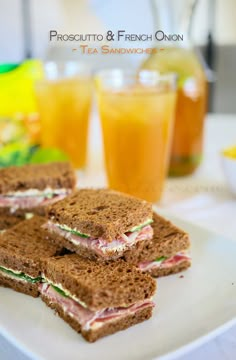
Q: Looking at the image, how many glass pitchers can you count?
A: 1